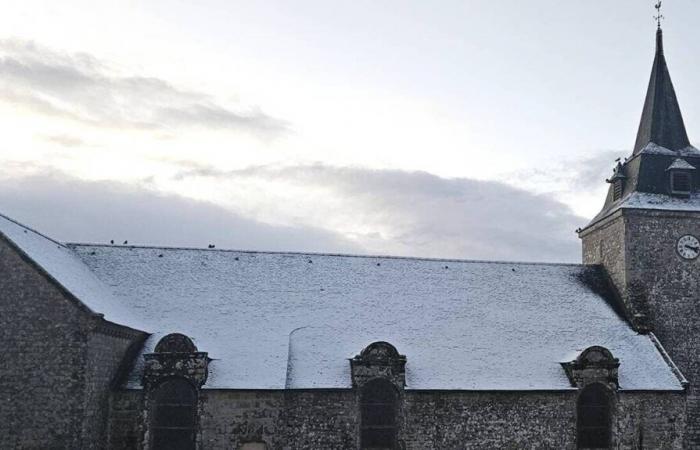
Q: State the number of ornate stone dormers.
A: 3